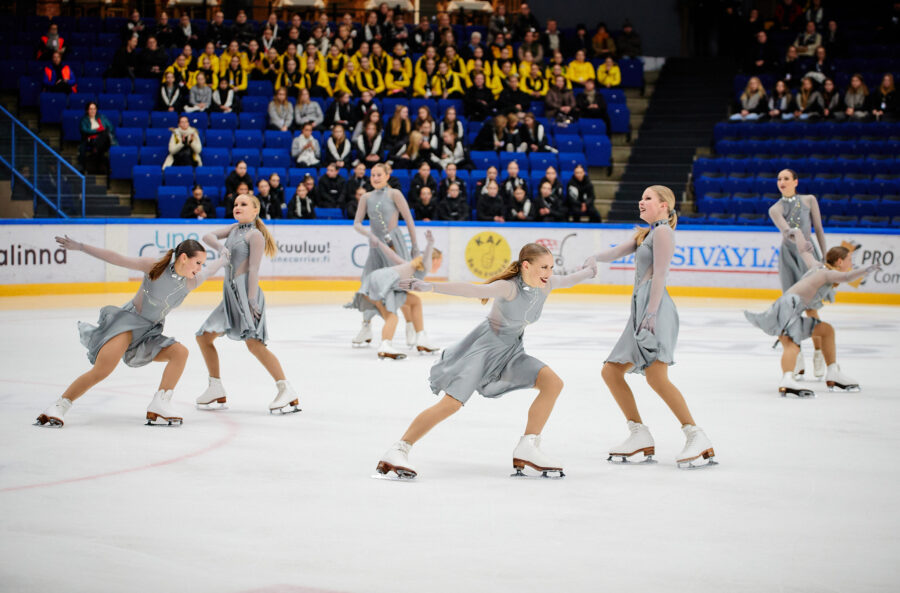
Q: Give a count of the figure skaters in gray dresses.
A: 8